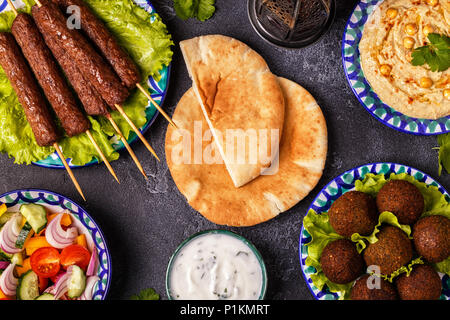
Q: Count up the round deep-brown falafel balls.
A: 7